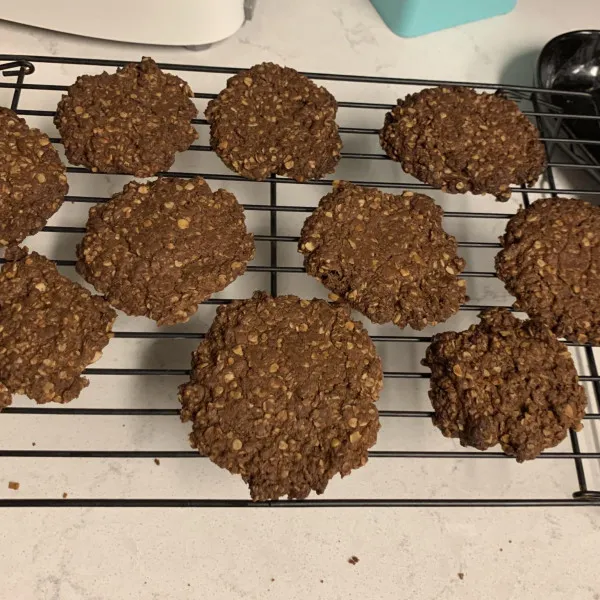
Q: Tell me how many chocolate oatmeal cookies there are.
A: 10